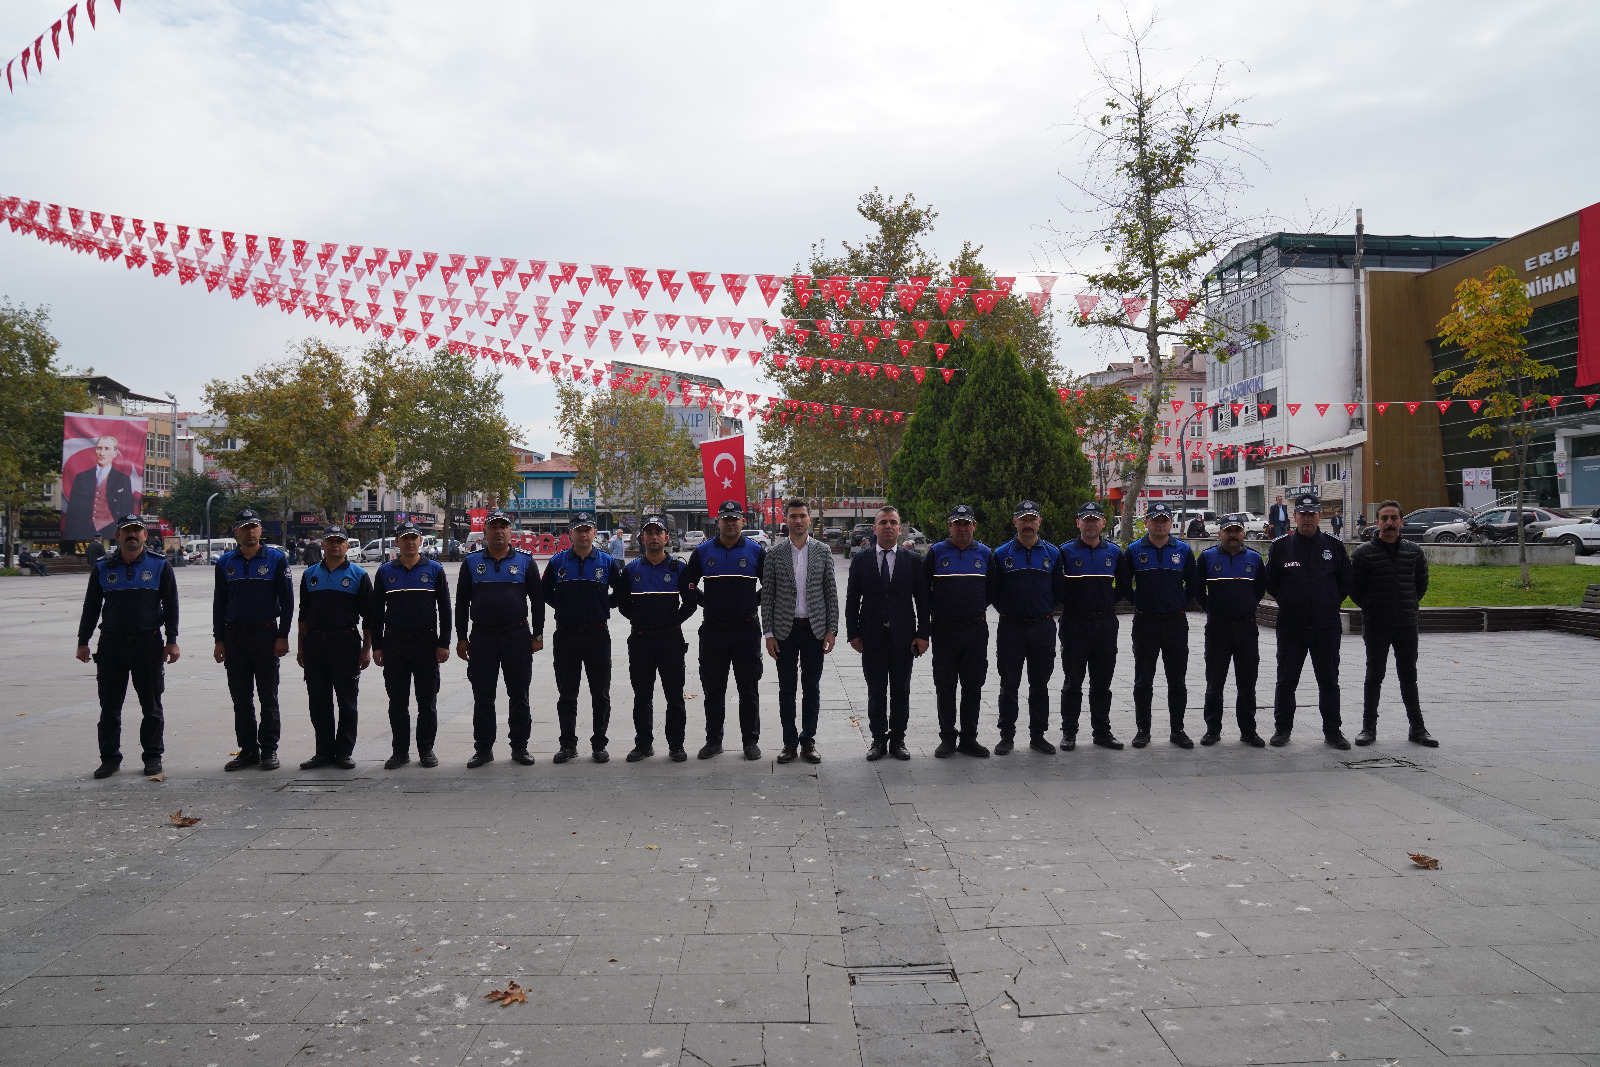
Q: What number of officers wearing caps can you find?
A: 14